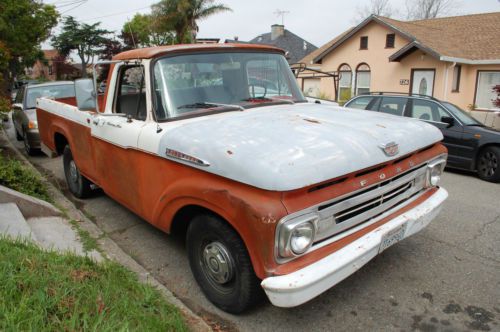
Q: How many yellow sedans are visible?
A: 0